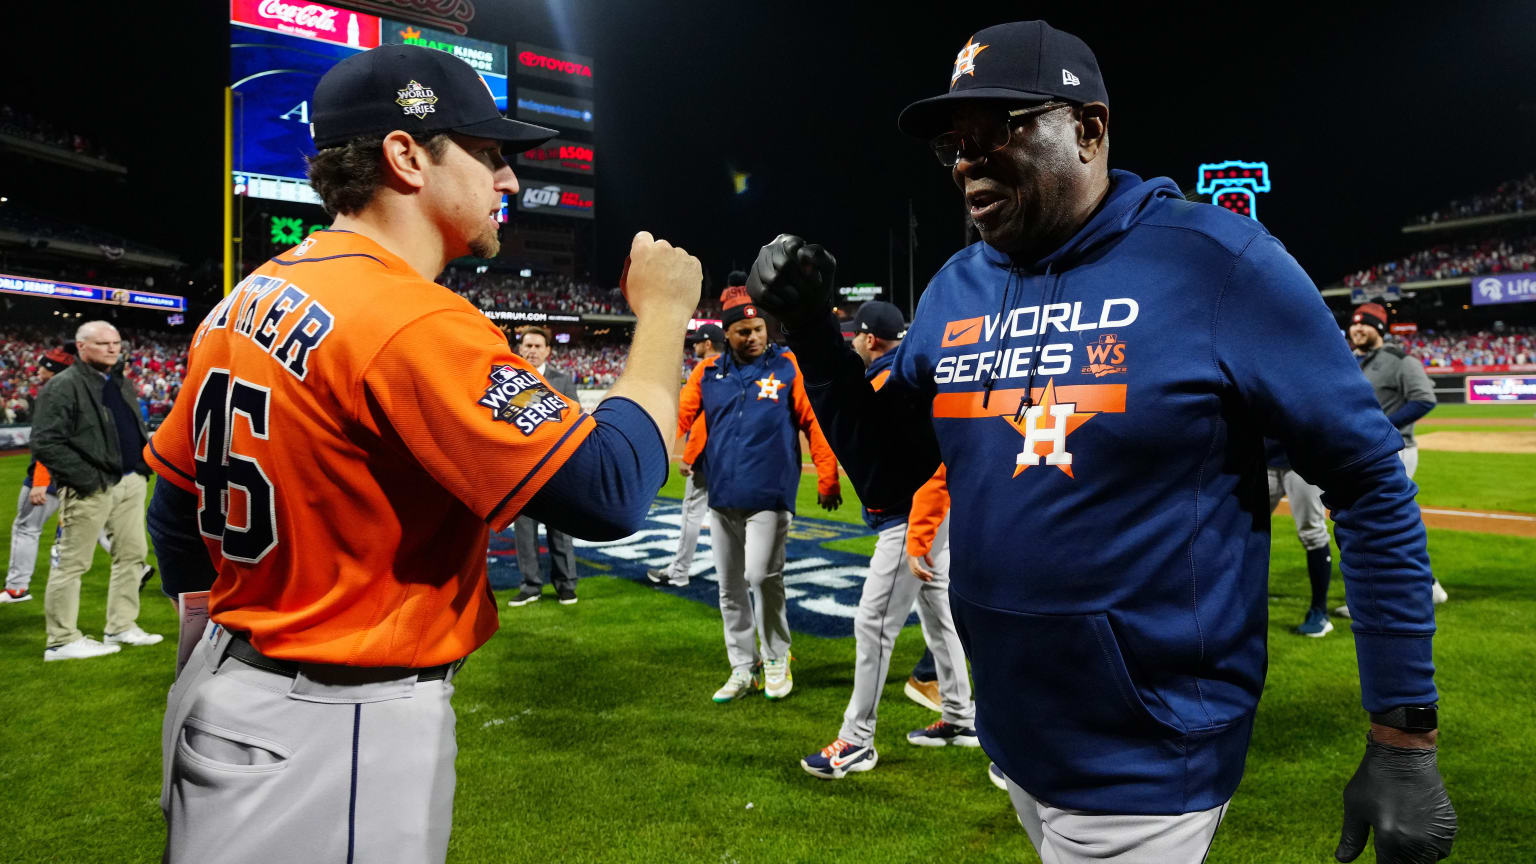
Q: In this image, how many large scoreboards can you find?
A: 1